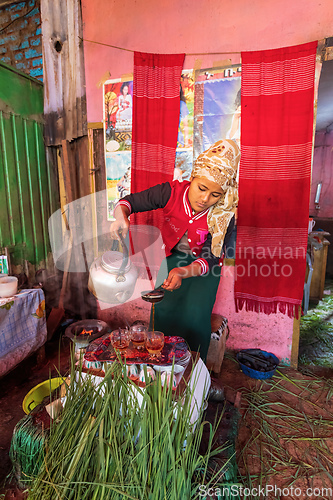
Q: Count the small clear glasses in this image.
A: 3